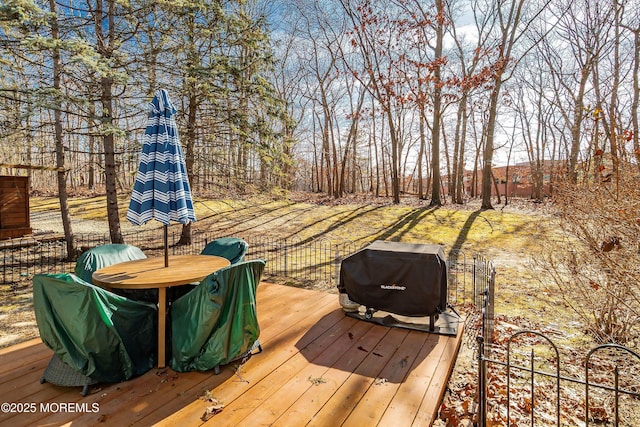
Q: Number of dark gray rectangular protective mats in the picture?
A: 1